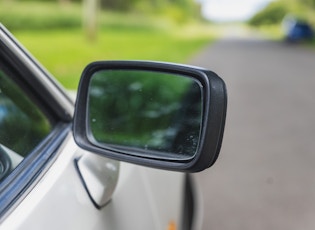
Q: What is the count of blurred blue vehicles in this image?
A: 1